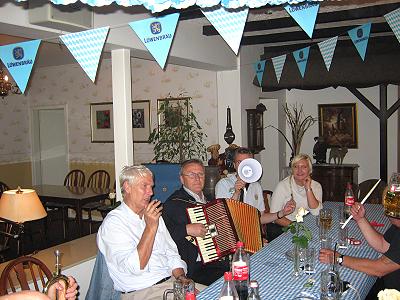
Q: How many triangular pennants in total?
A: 11